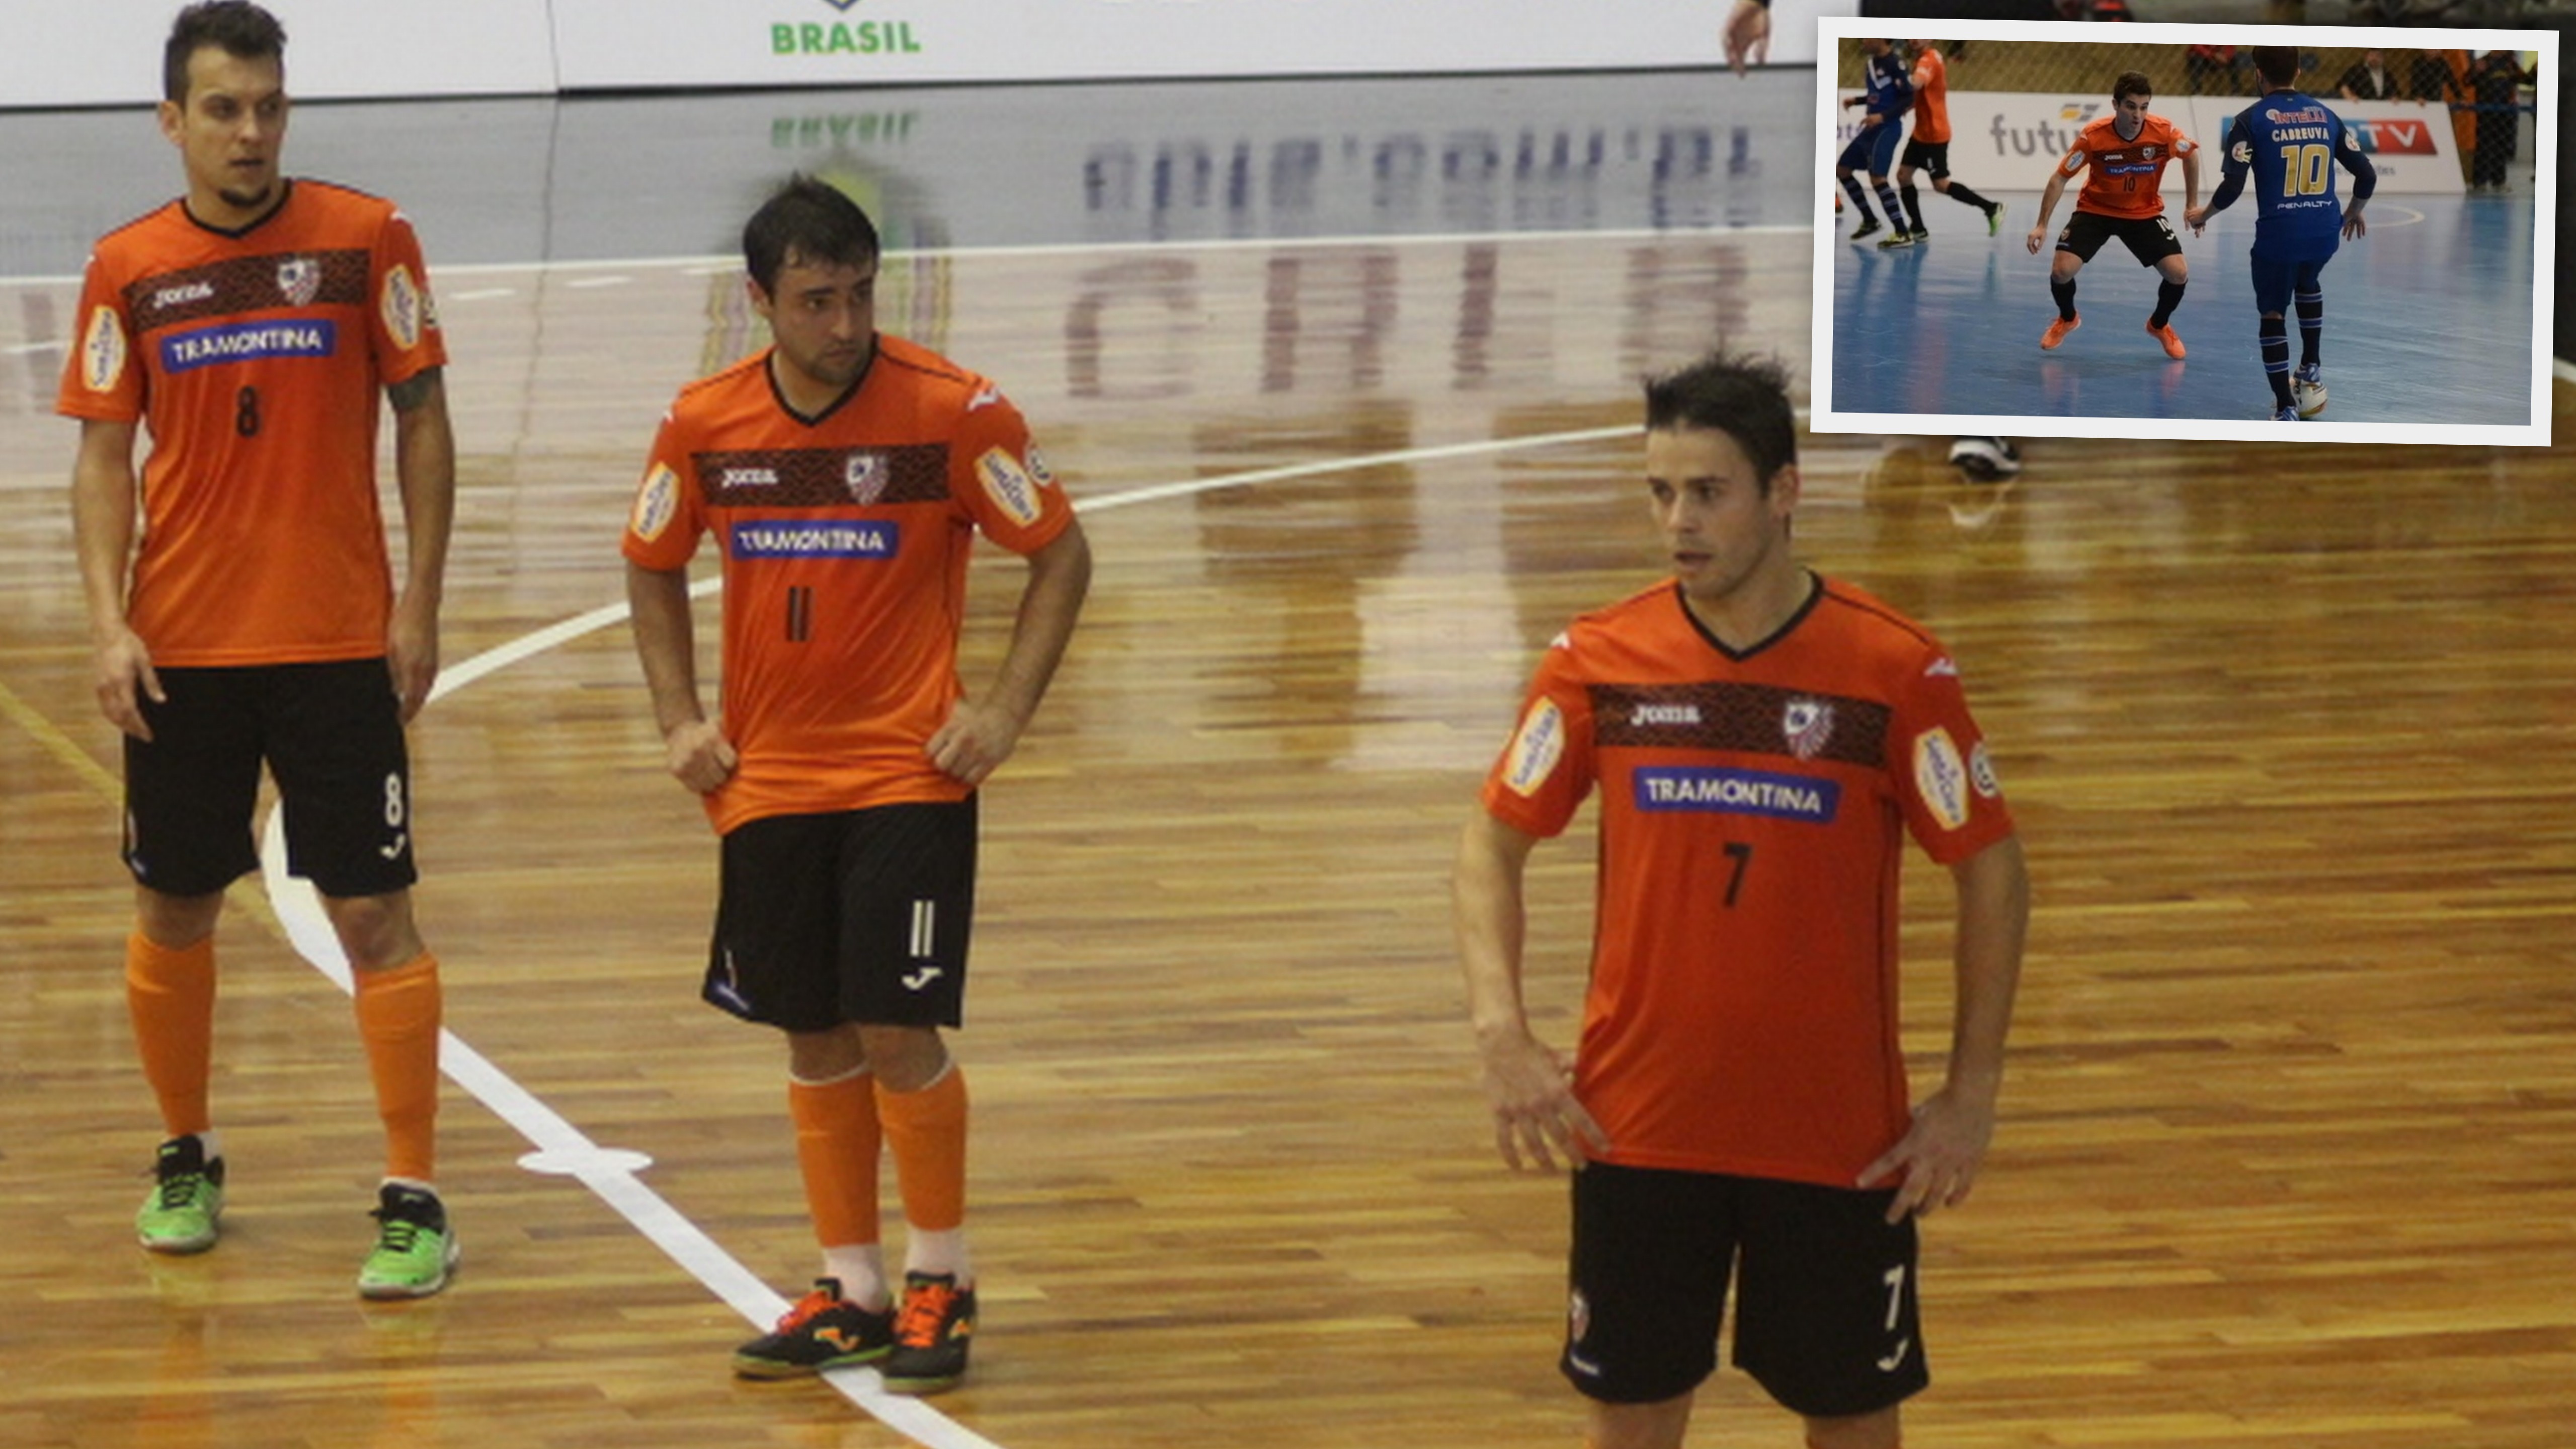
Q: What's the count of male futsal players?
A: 7